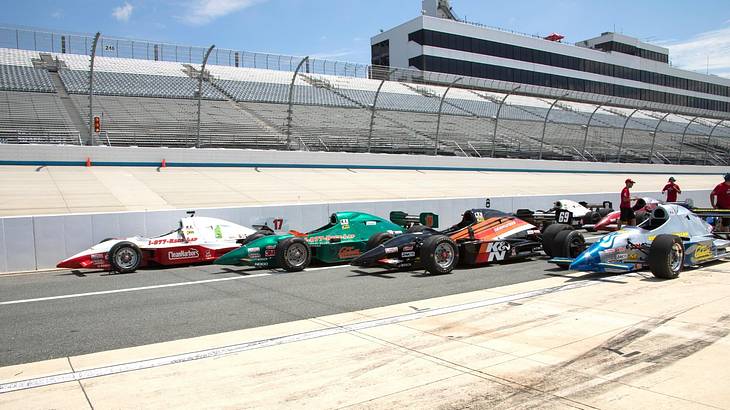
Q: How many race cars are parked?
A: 6